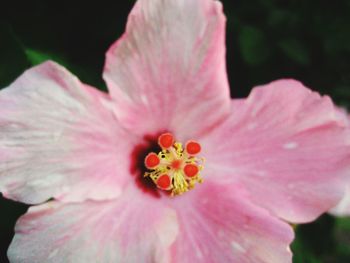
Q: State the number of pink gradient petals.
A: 5